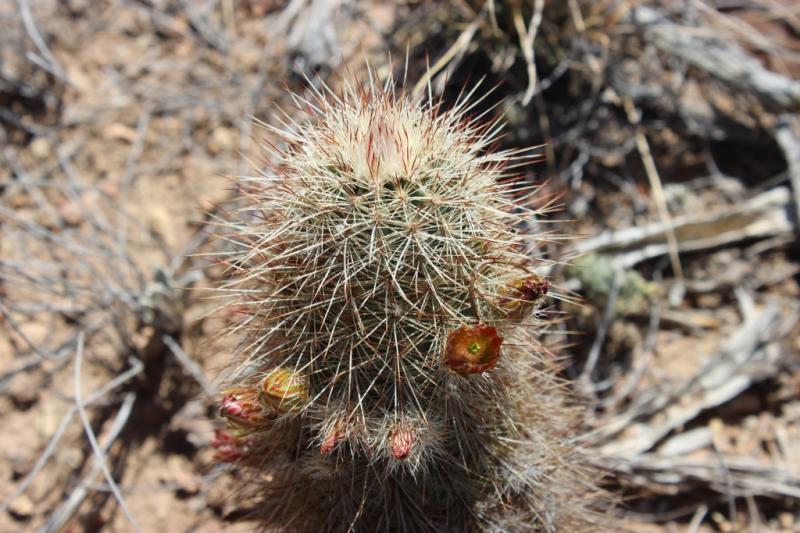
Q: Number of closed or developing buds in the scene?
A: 6